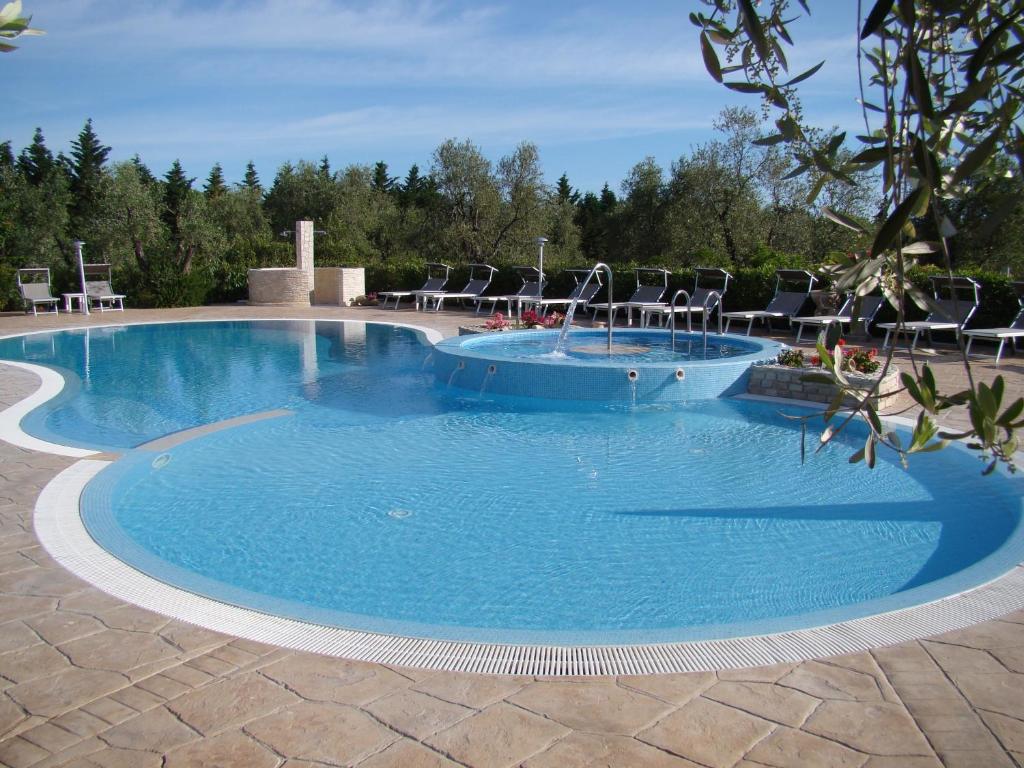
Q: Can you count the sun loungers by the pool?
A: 12